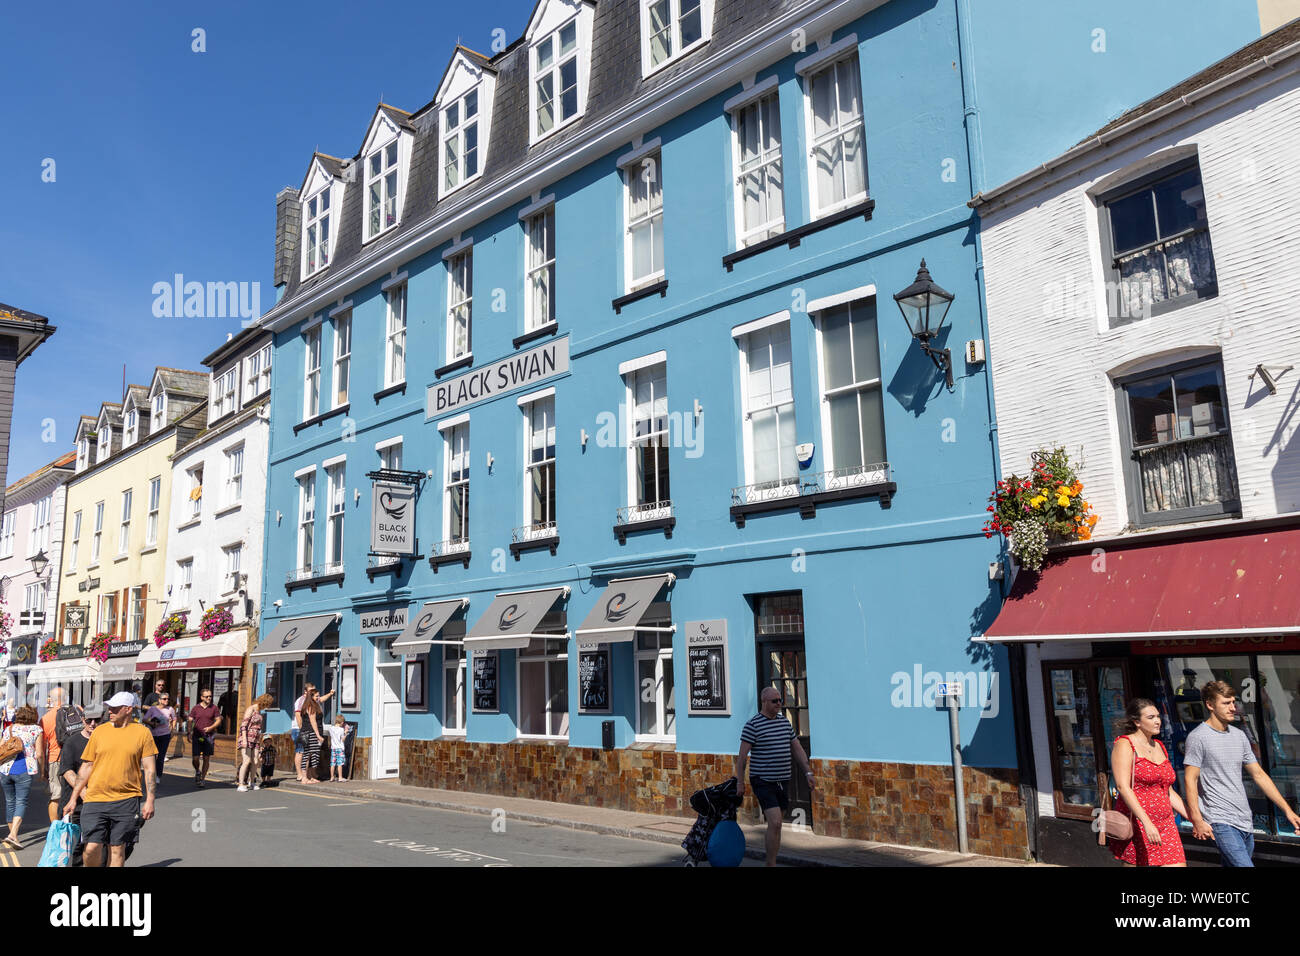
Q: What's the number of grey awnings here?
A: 4